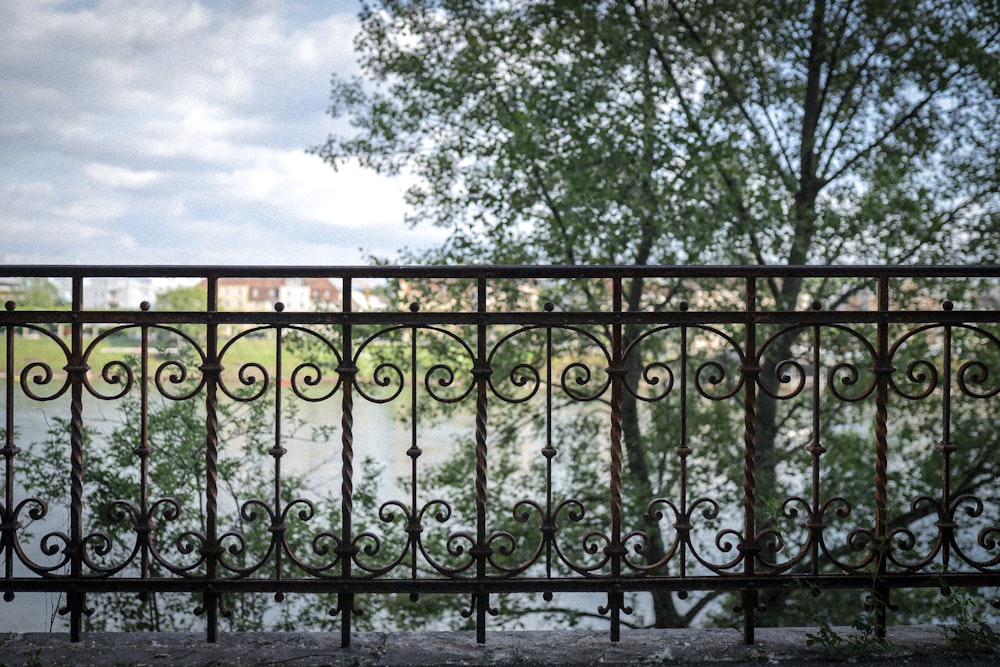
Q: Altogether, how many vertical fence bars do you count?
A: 15